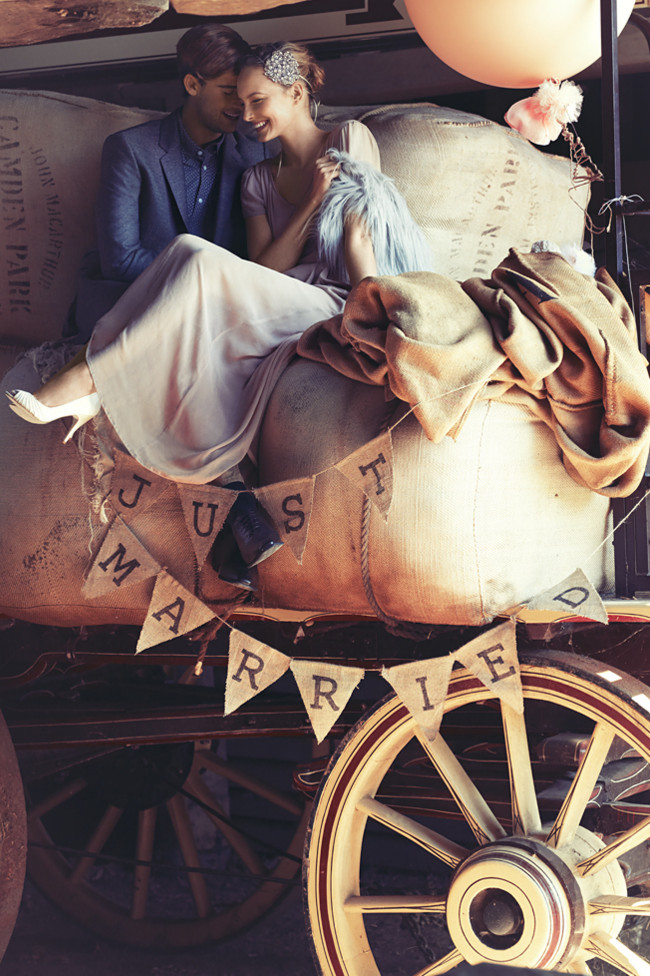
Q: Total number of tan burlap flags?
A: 11